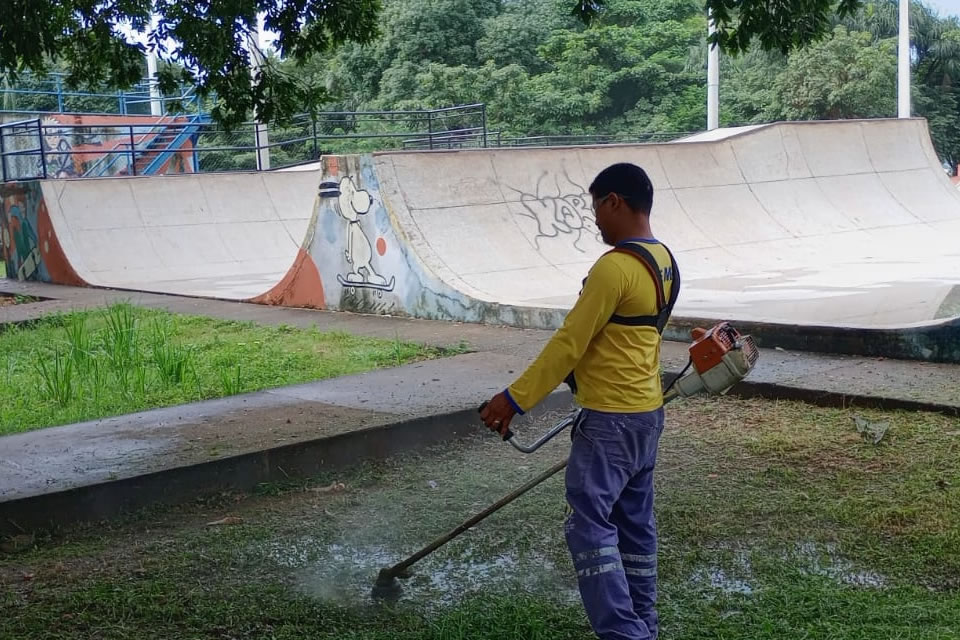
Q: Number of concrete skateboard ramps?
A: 2